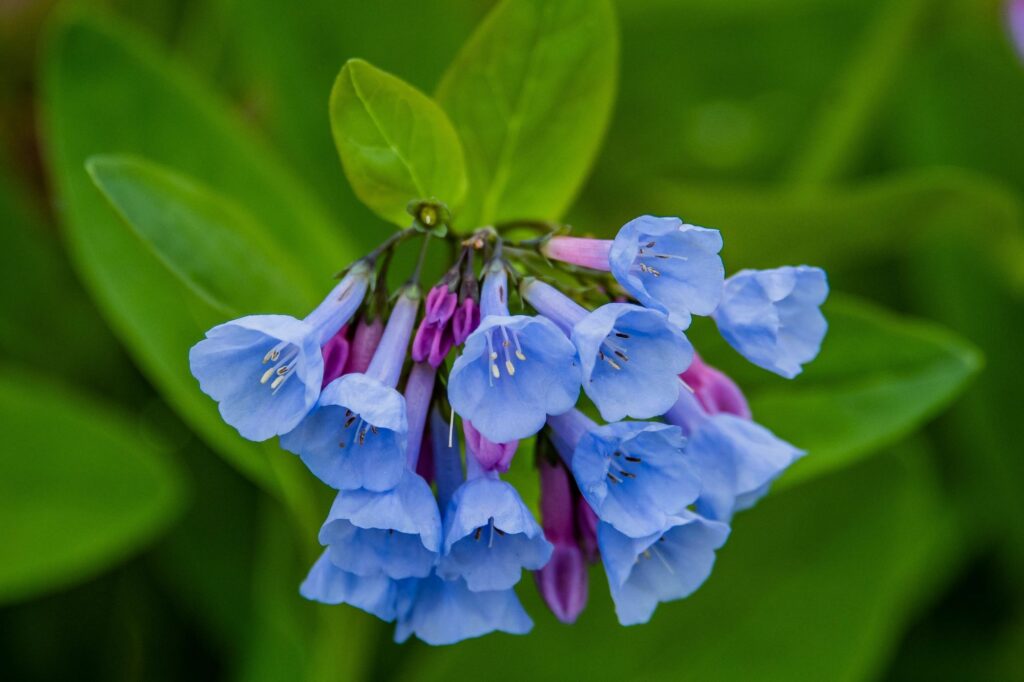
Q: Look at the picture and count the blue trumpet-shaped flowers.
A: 13